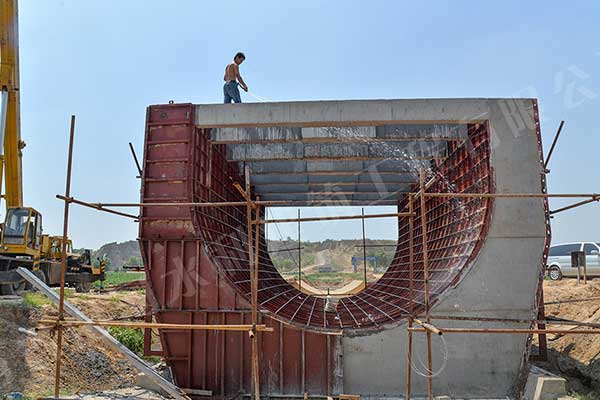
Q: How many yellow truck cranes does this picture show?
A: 1